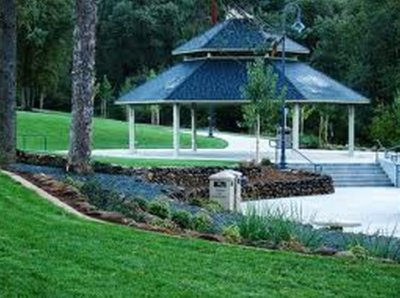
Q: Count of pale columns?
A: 5